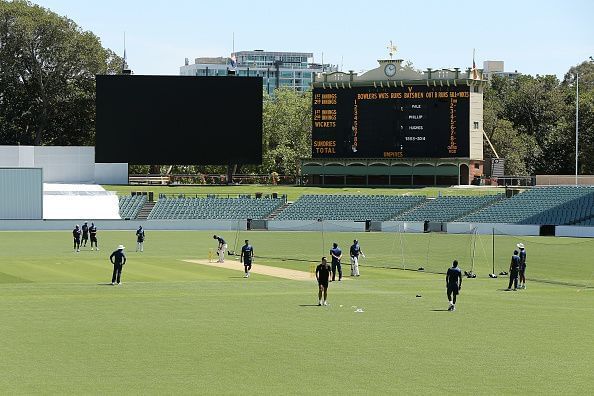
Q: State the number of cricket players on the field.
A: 13